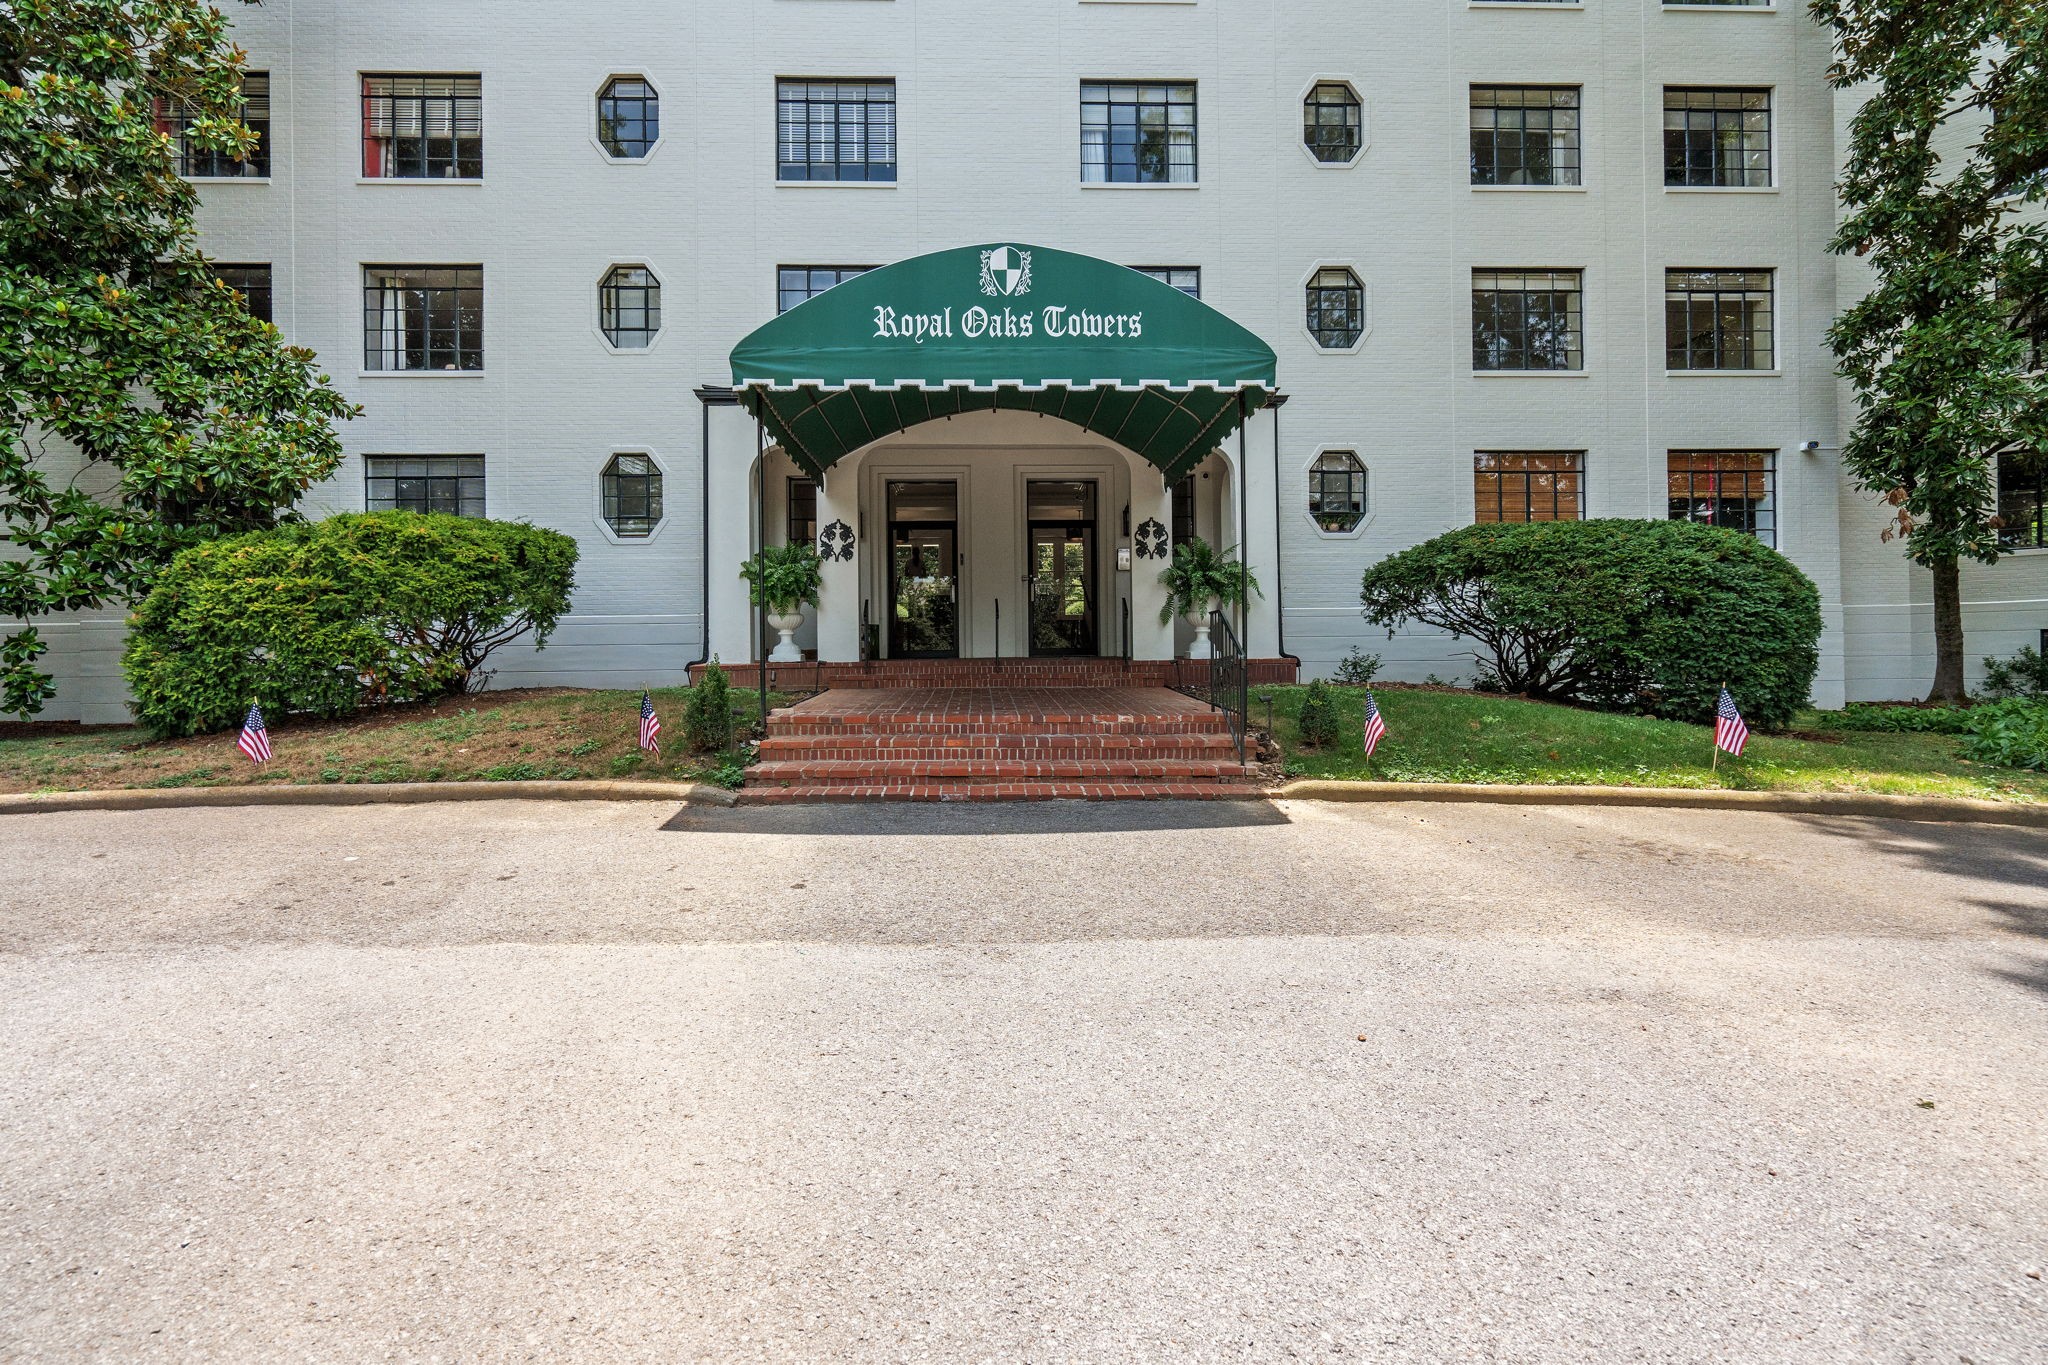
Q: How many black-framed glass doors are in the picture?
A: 2